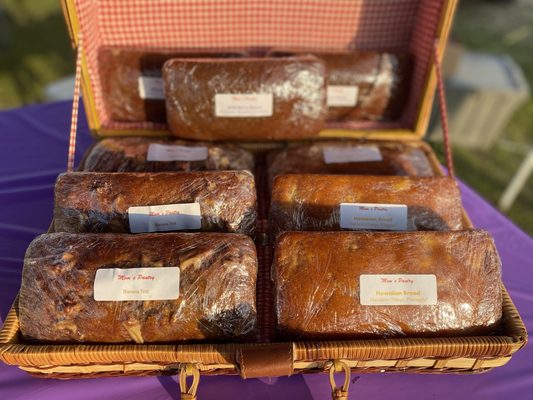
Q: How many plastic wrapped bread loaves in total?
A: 9